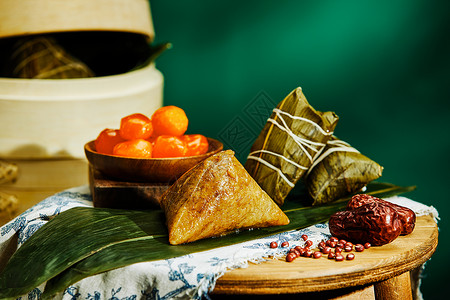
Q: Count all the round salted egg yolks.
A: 6